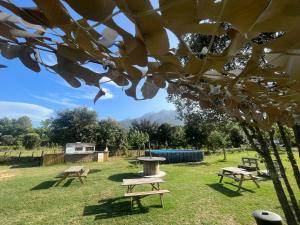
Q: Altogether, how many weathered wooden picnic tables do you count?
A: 3